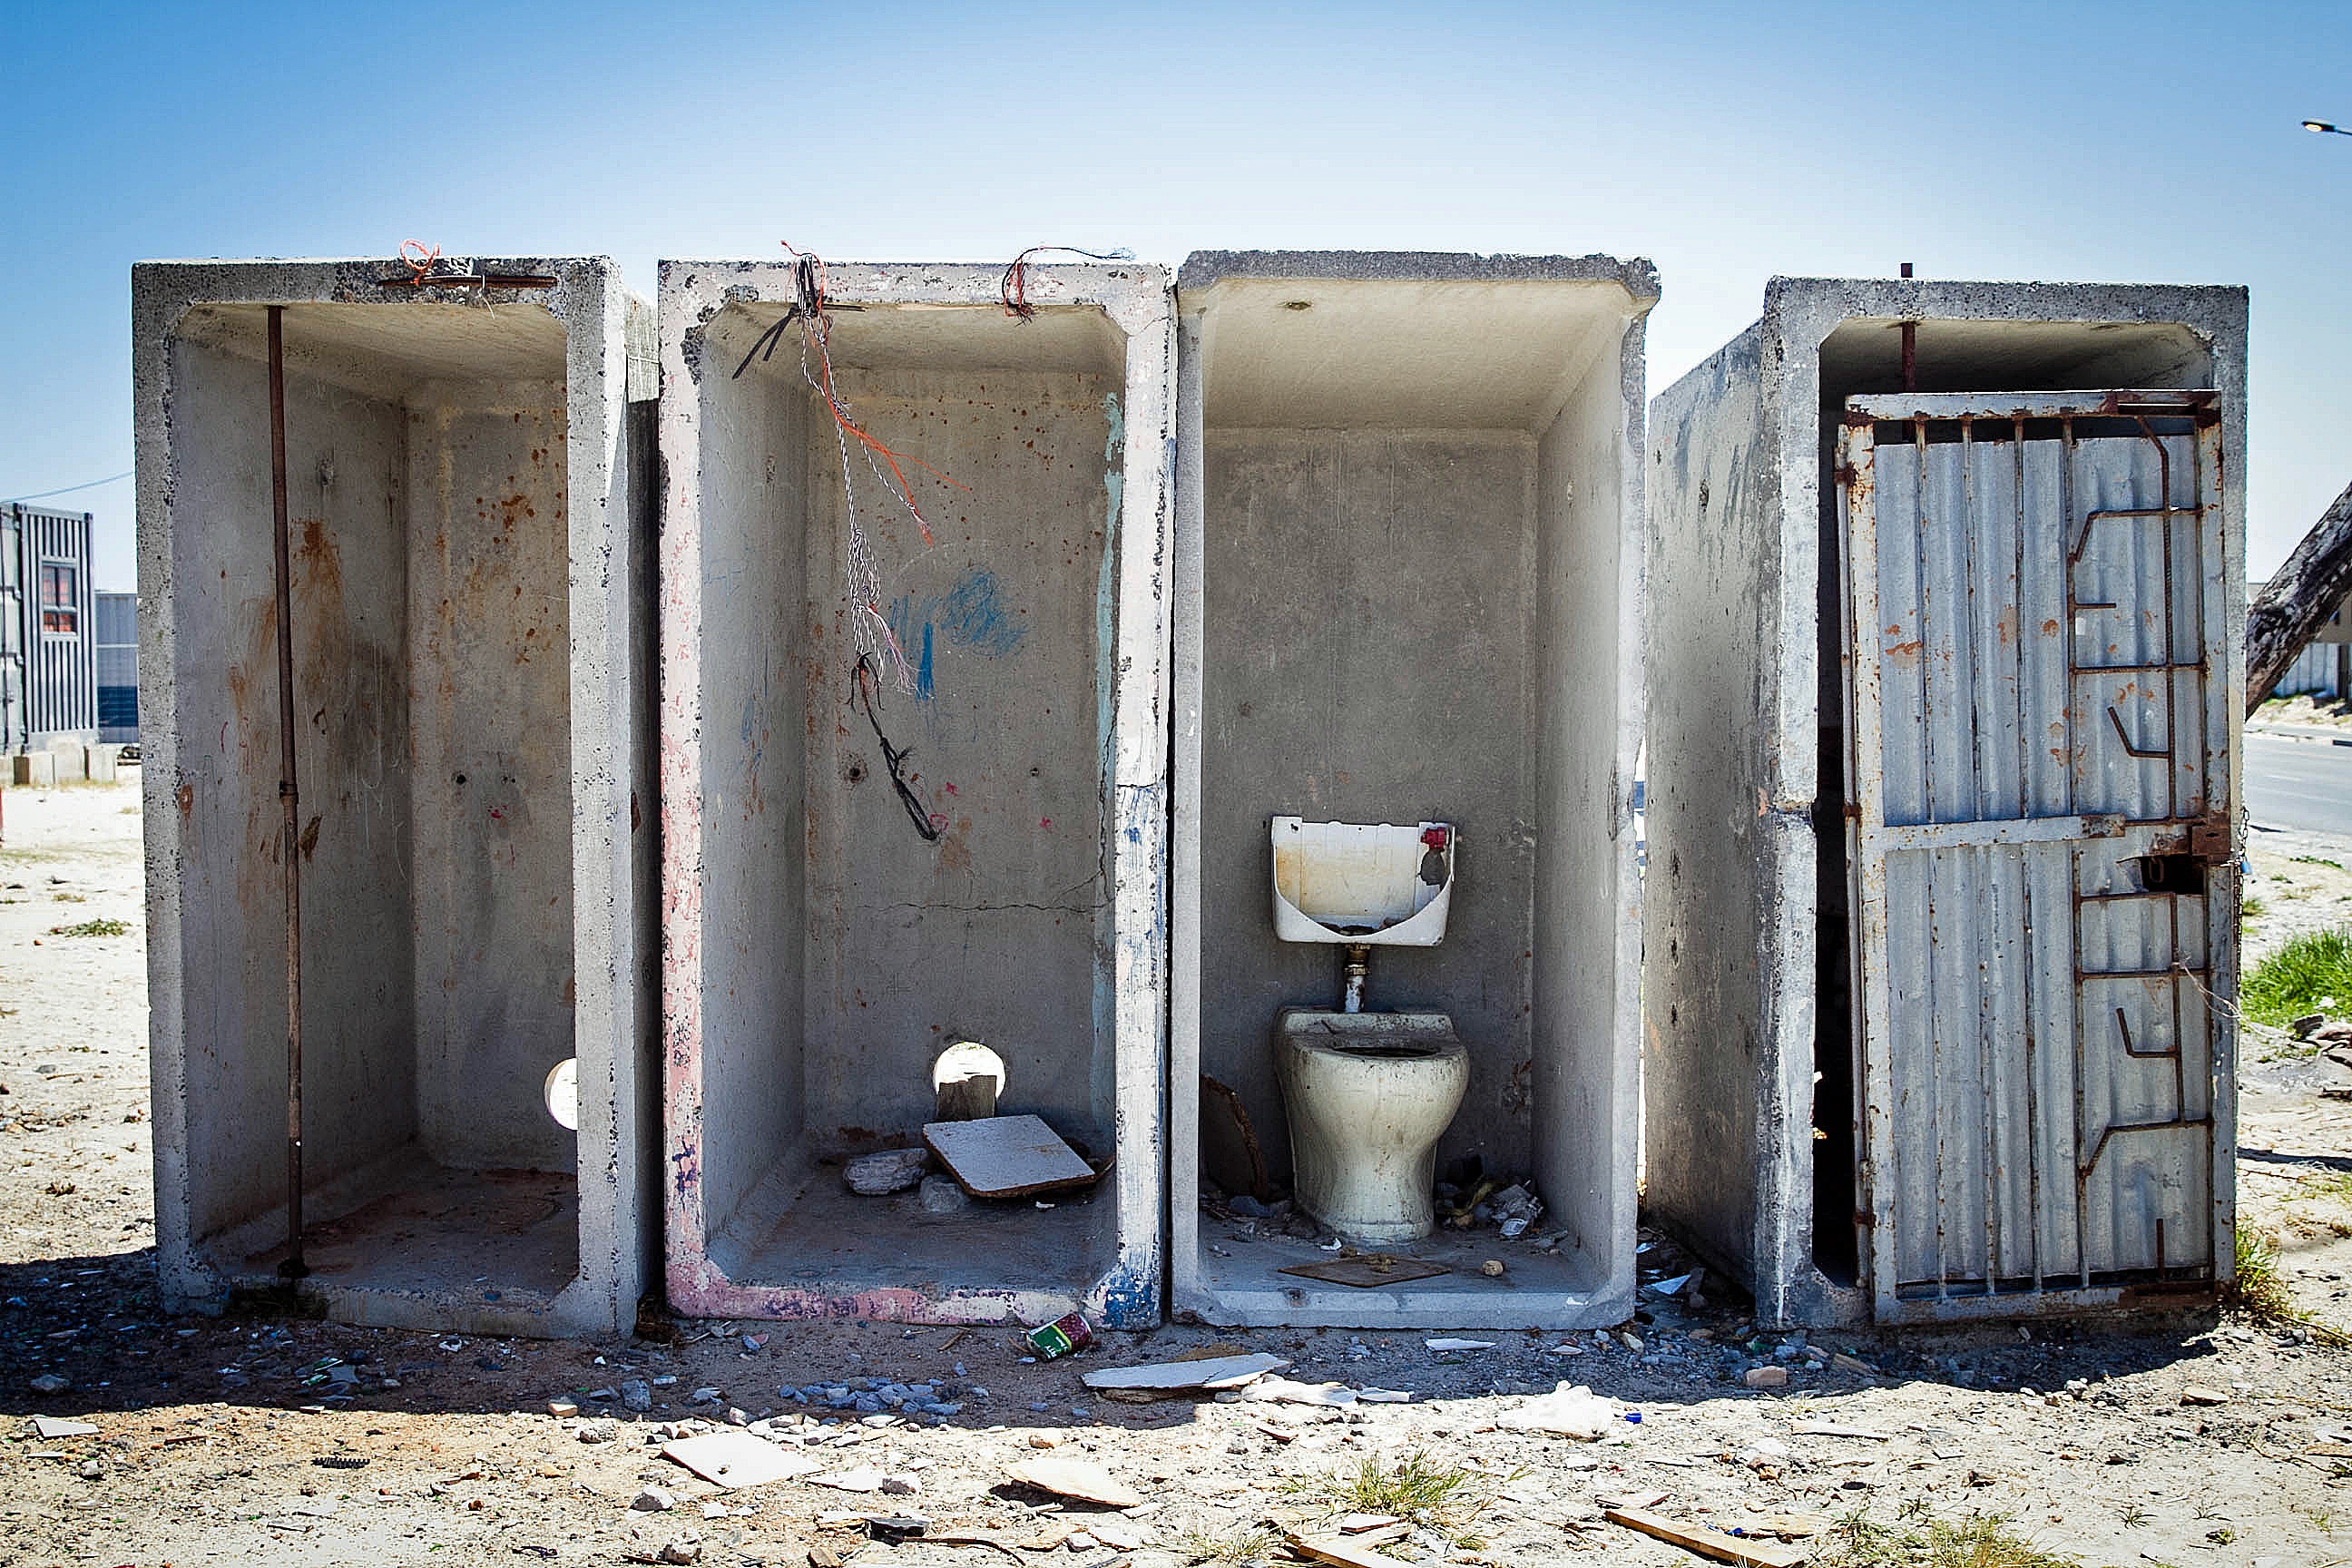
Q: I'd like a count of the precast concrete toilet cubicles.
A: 4